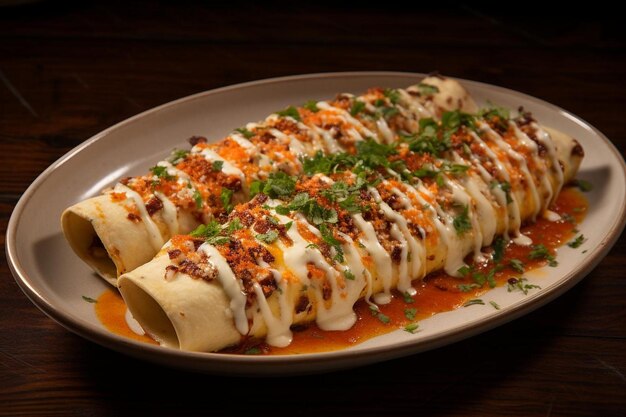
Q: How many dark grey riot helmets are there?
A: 0